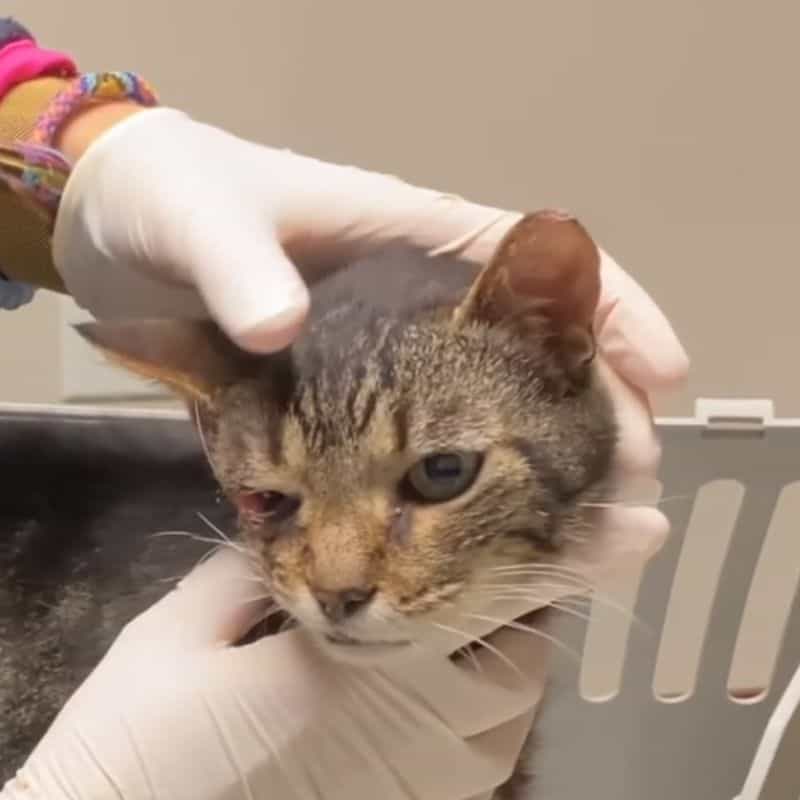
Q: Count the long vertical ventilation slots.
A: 3